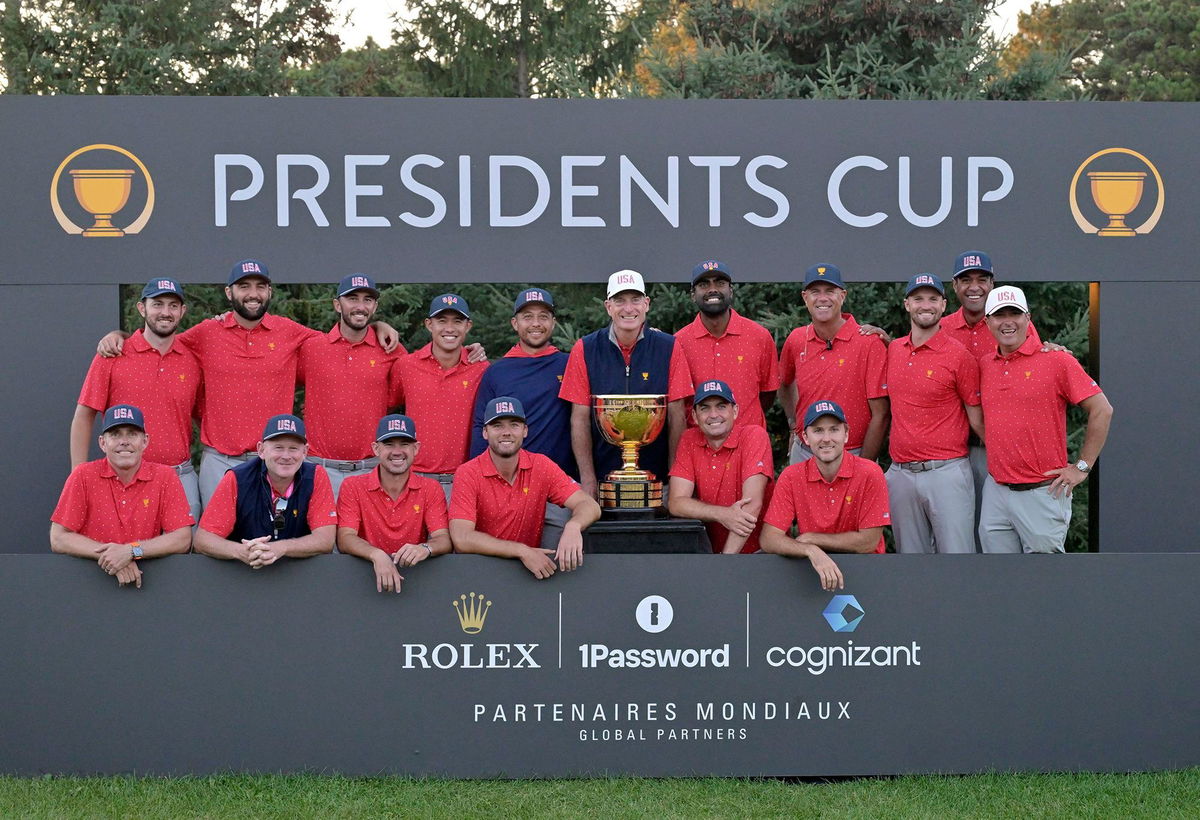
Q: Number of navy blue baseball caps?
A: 15